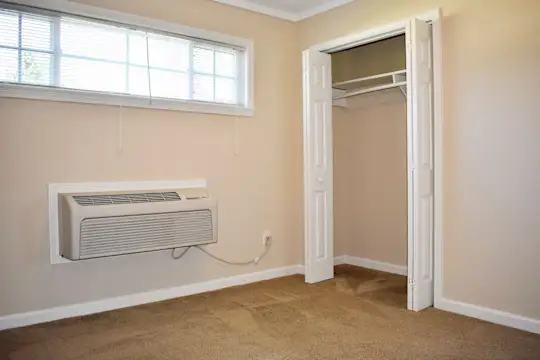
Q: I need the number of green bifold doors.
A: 0